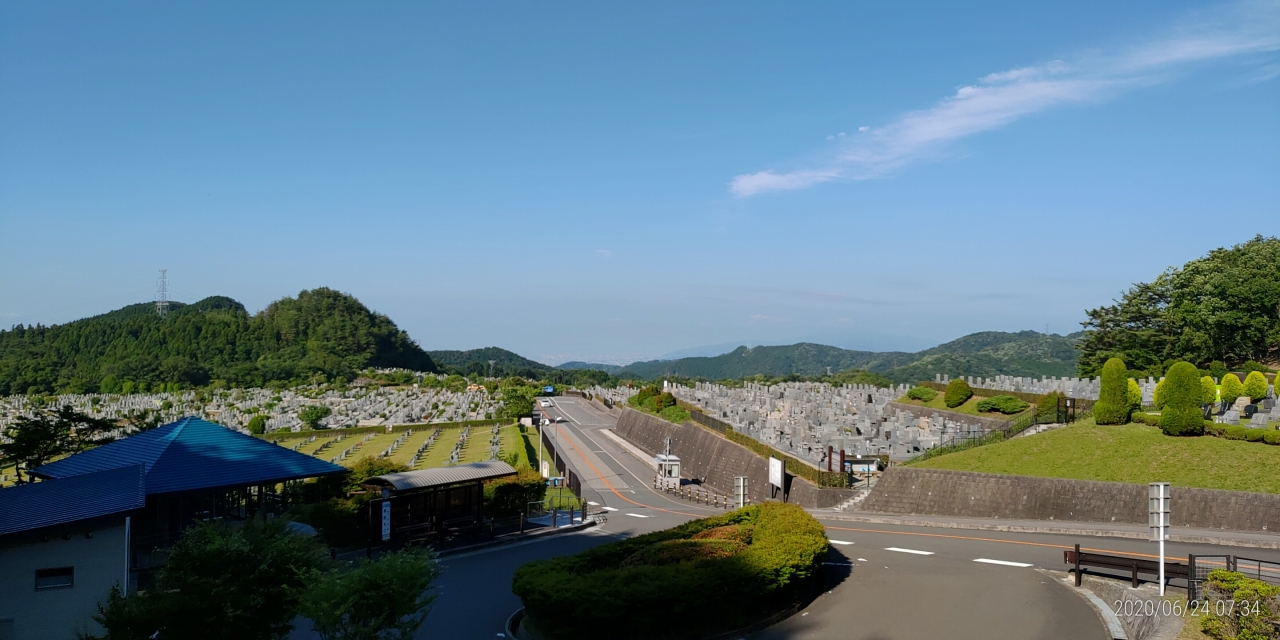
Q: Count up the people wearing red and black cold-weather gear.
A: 0